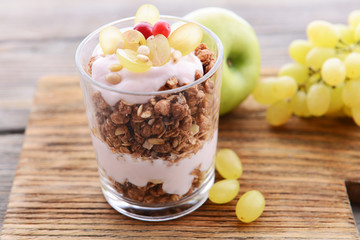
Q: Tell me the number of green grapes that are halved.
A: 6